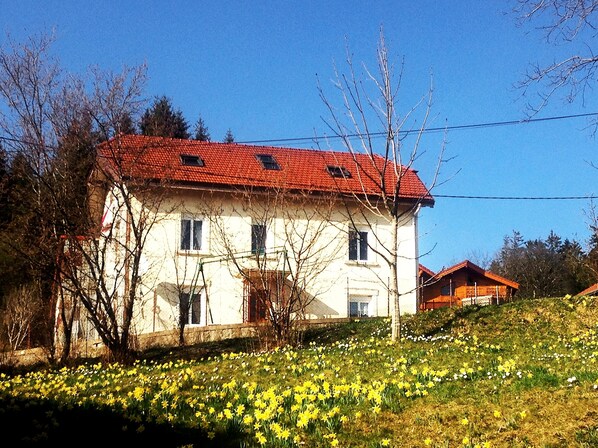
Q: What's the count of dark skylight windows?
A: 3